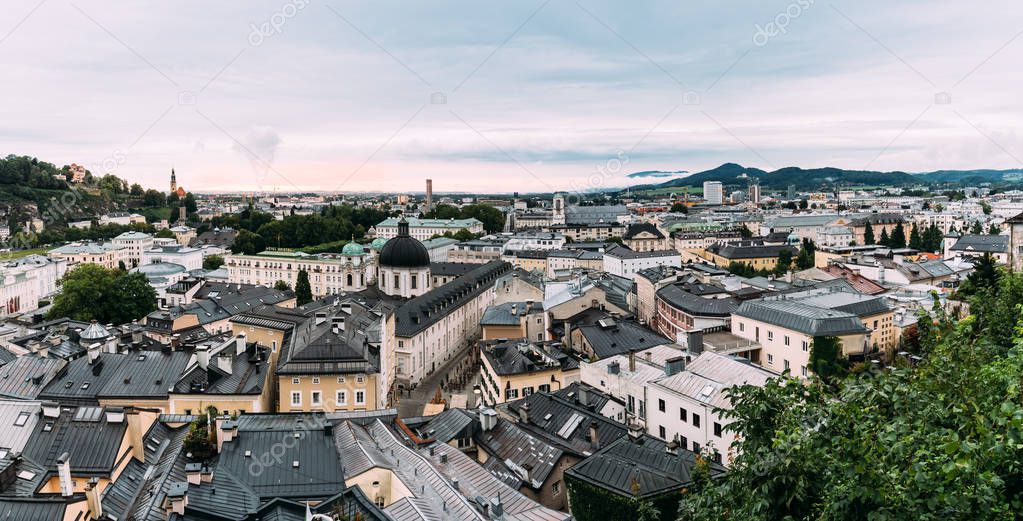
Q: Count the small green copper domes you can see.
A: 2